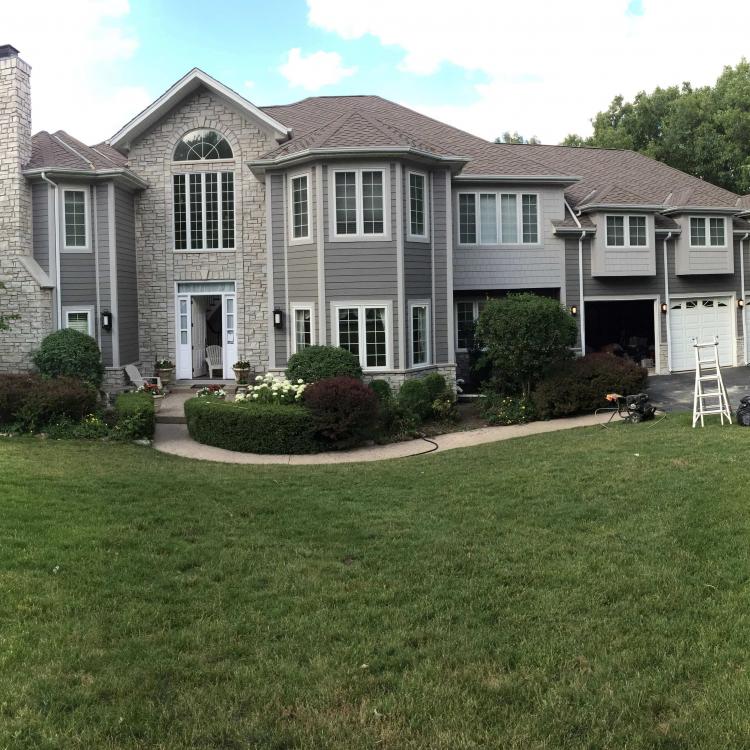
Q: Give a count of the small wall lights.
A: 5